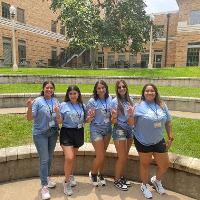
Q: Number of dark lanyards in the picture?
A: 4